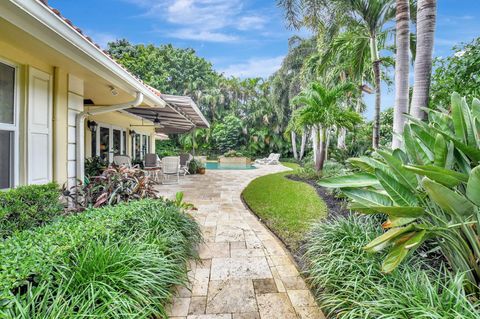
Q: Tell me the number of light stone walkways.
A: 1